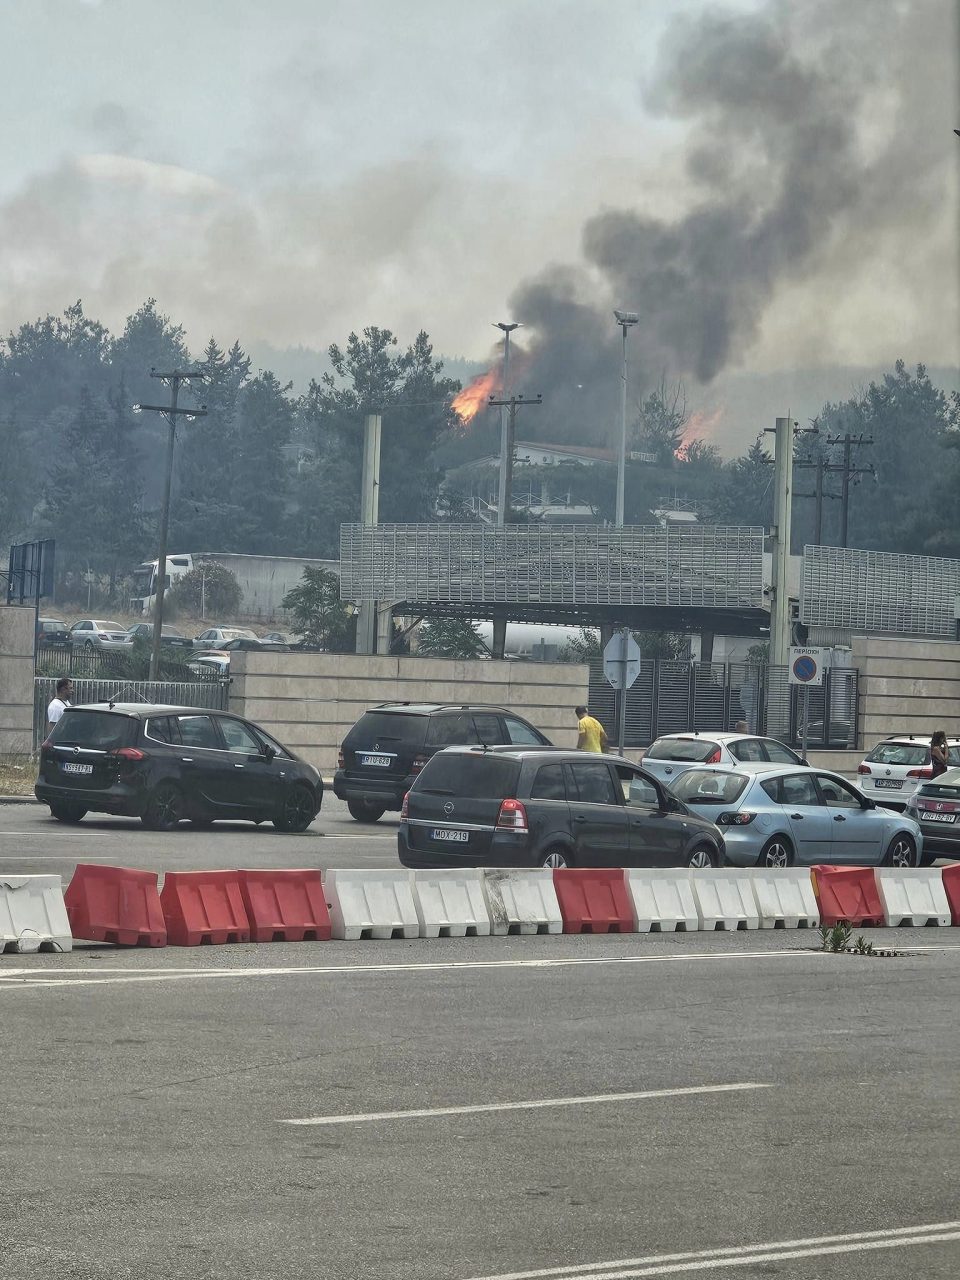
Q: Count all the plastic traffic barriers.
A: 14